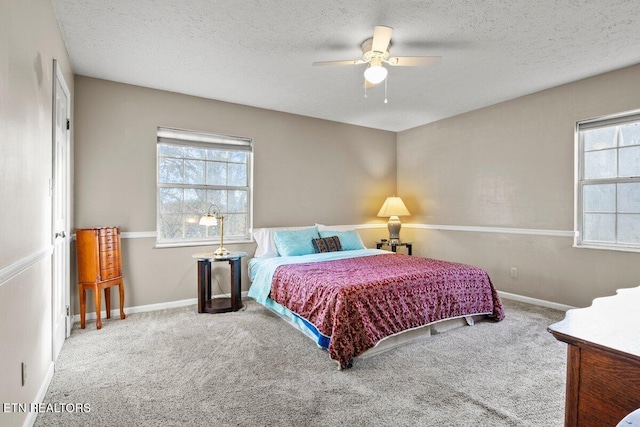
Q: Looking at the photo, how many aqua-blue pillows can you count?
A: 2